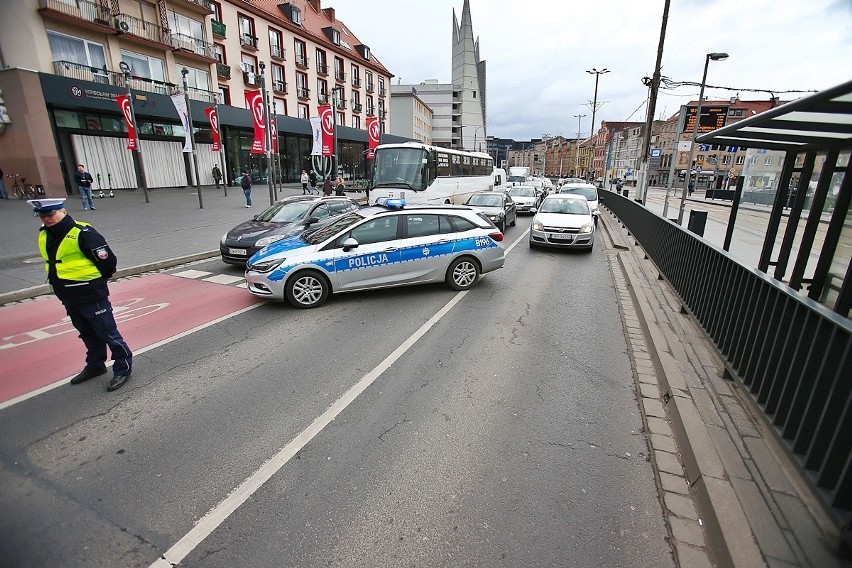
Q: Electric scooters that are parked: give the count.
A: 2